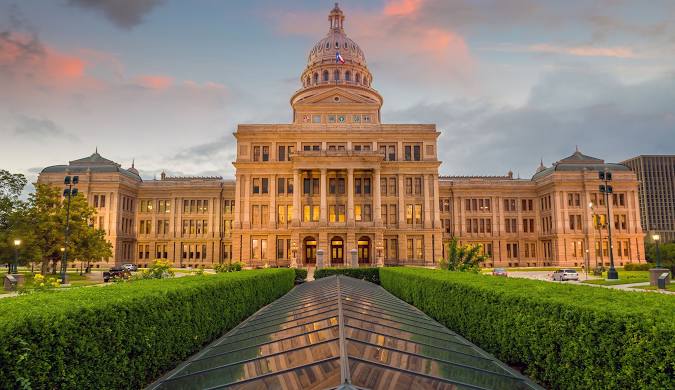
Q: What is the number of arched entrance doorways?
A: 3